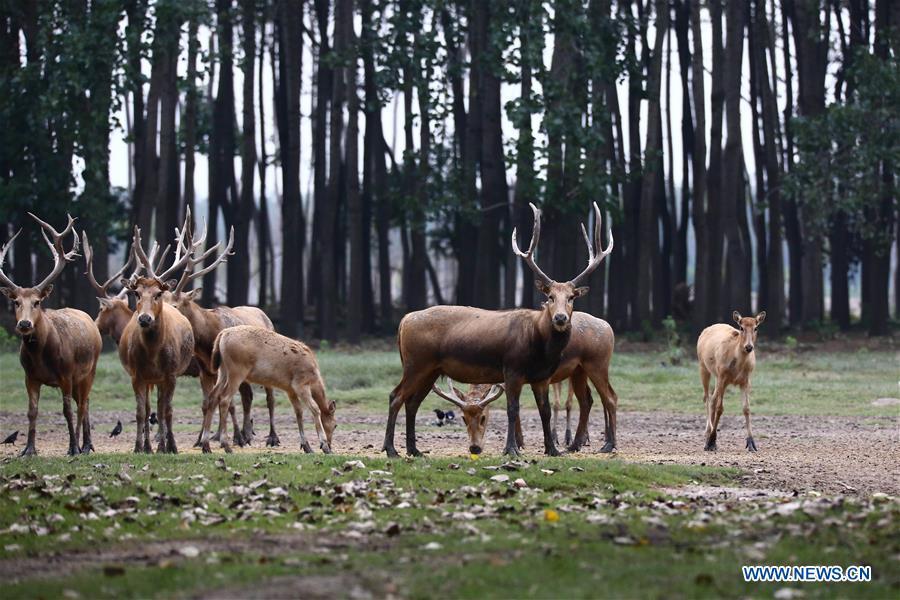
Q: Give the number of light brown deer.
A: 2